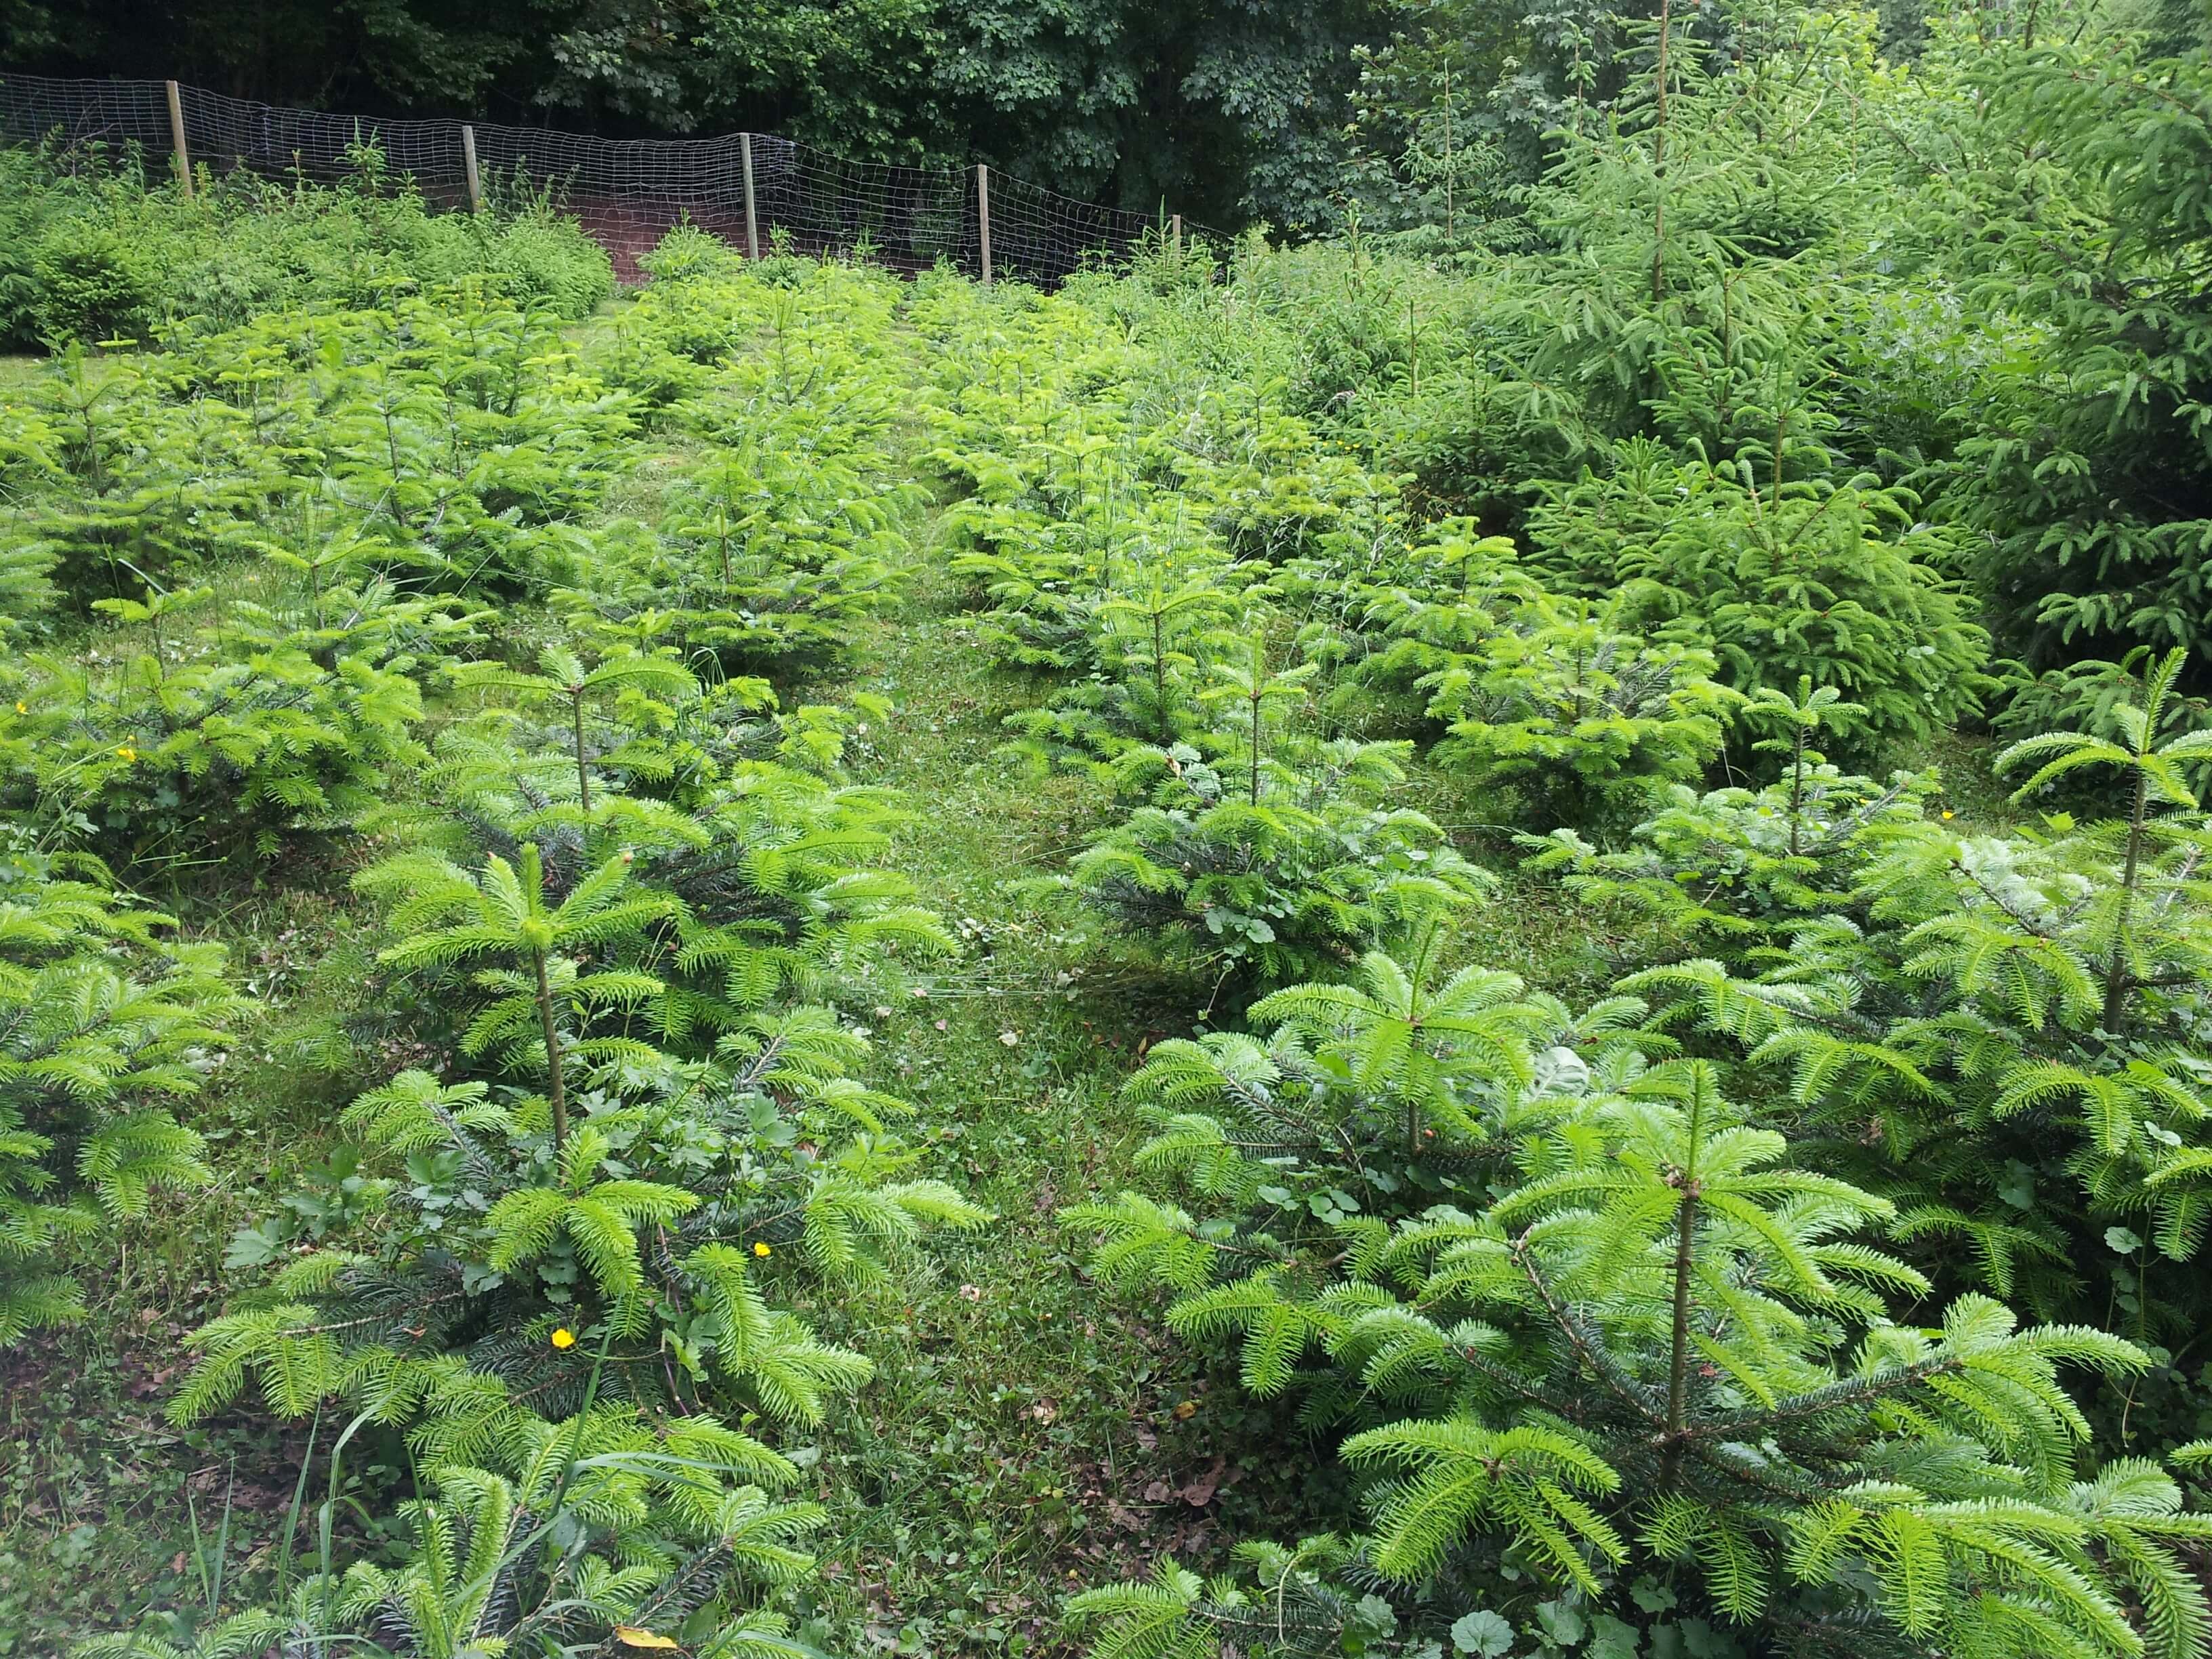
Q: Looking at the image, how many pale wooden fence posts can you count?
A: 5